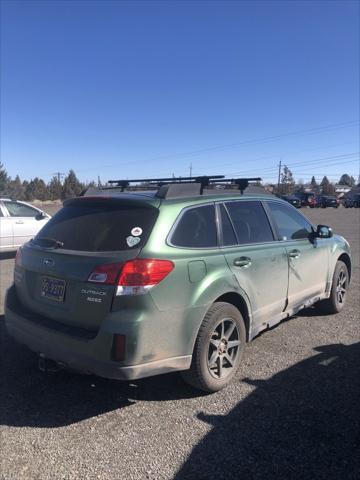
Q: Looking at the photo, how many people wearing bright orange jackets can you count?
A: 0